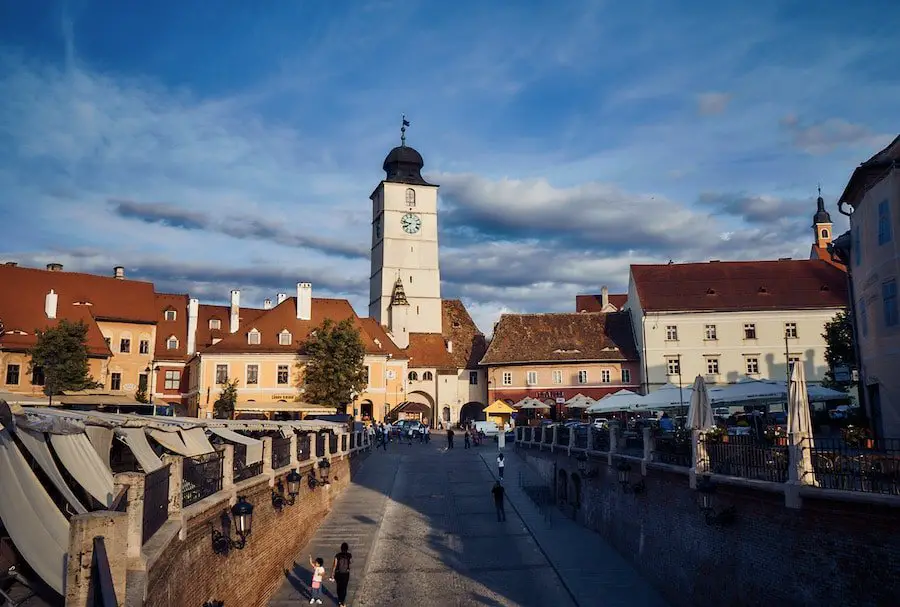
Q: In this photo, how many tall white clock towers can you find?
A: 1